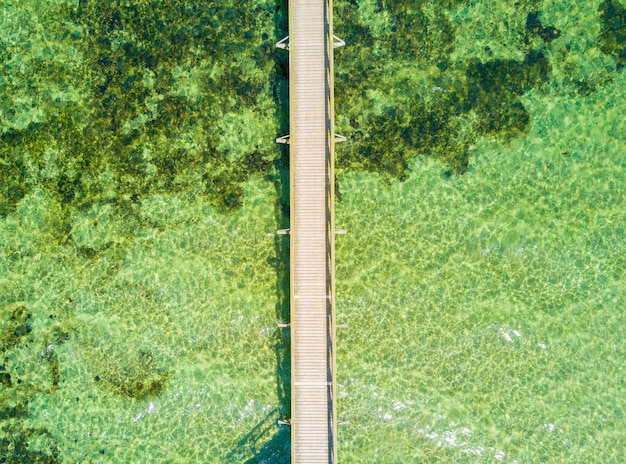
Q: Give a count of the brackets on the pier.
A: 10